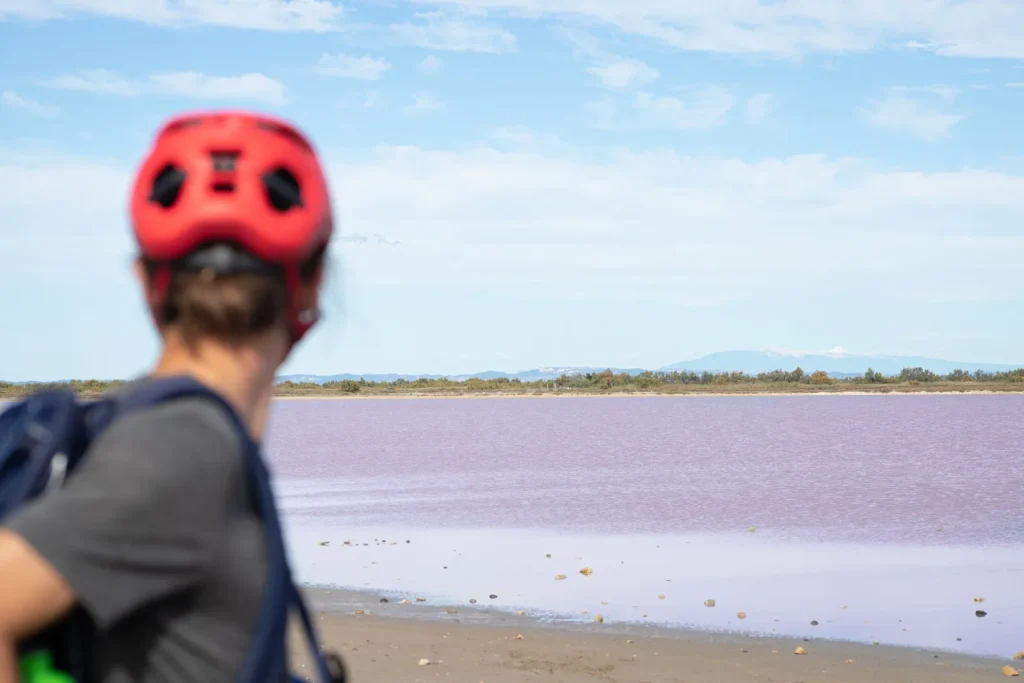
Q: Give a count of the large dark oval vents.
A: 2